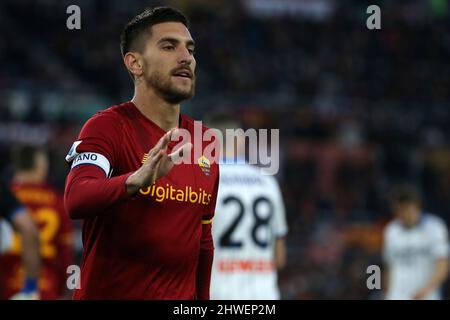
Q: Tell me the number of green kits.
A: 0